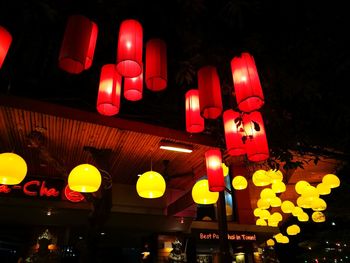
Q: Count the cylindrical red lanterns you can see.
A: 13